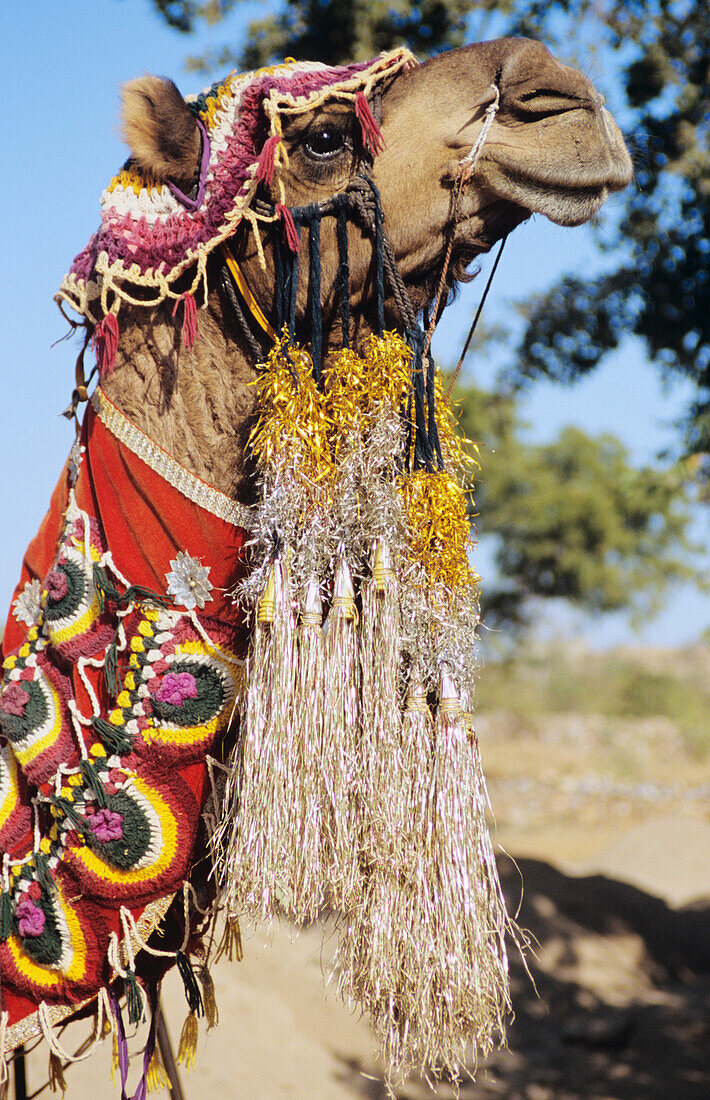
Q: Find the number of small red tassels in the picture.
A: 5